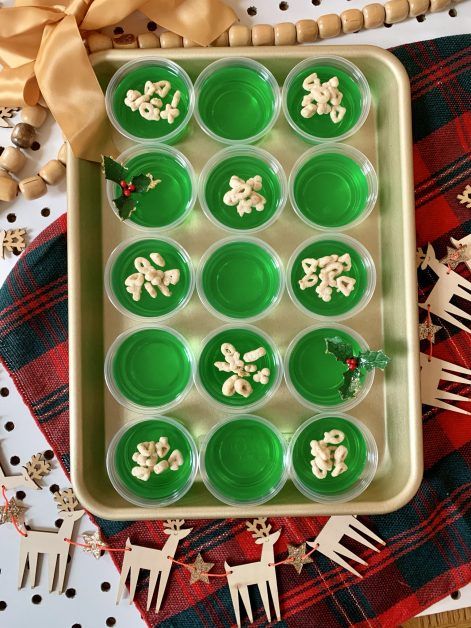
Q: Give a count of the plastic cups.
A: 15